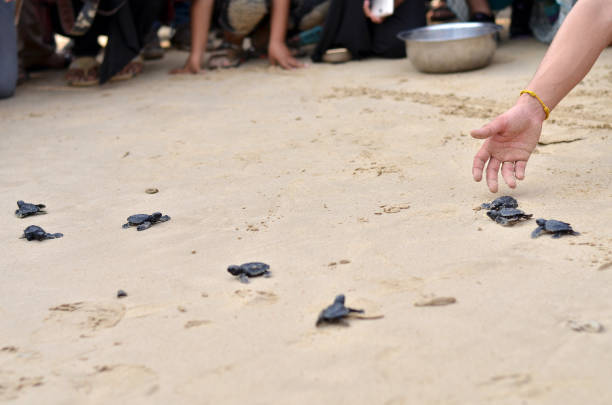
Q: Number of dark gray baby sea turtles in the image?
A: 8